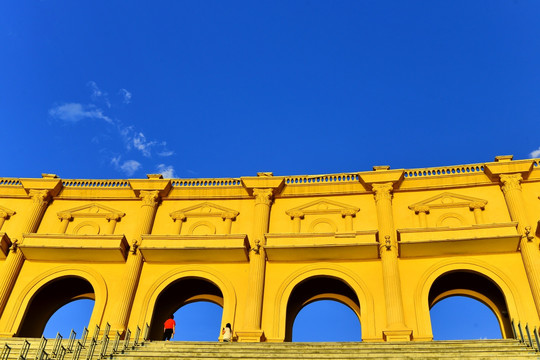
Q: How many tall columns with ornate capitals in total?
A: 5